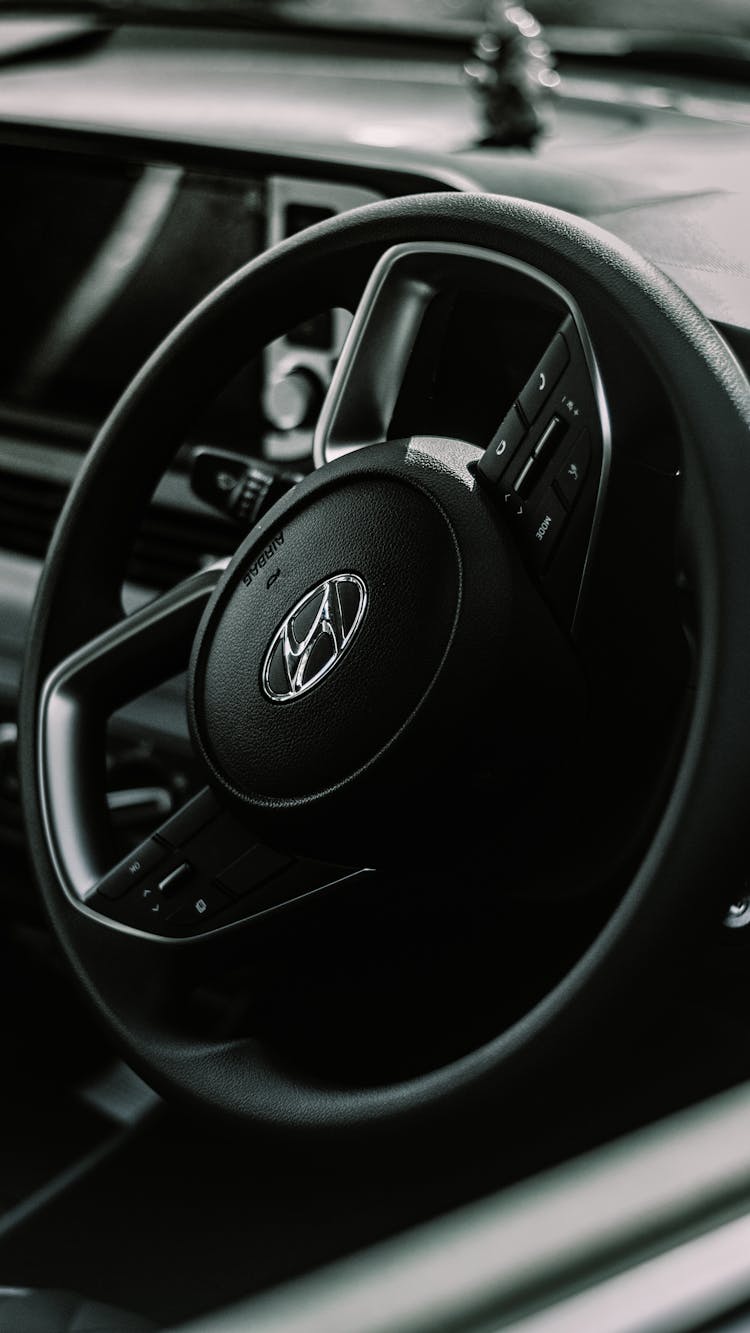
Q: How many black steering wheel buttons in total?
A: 8